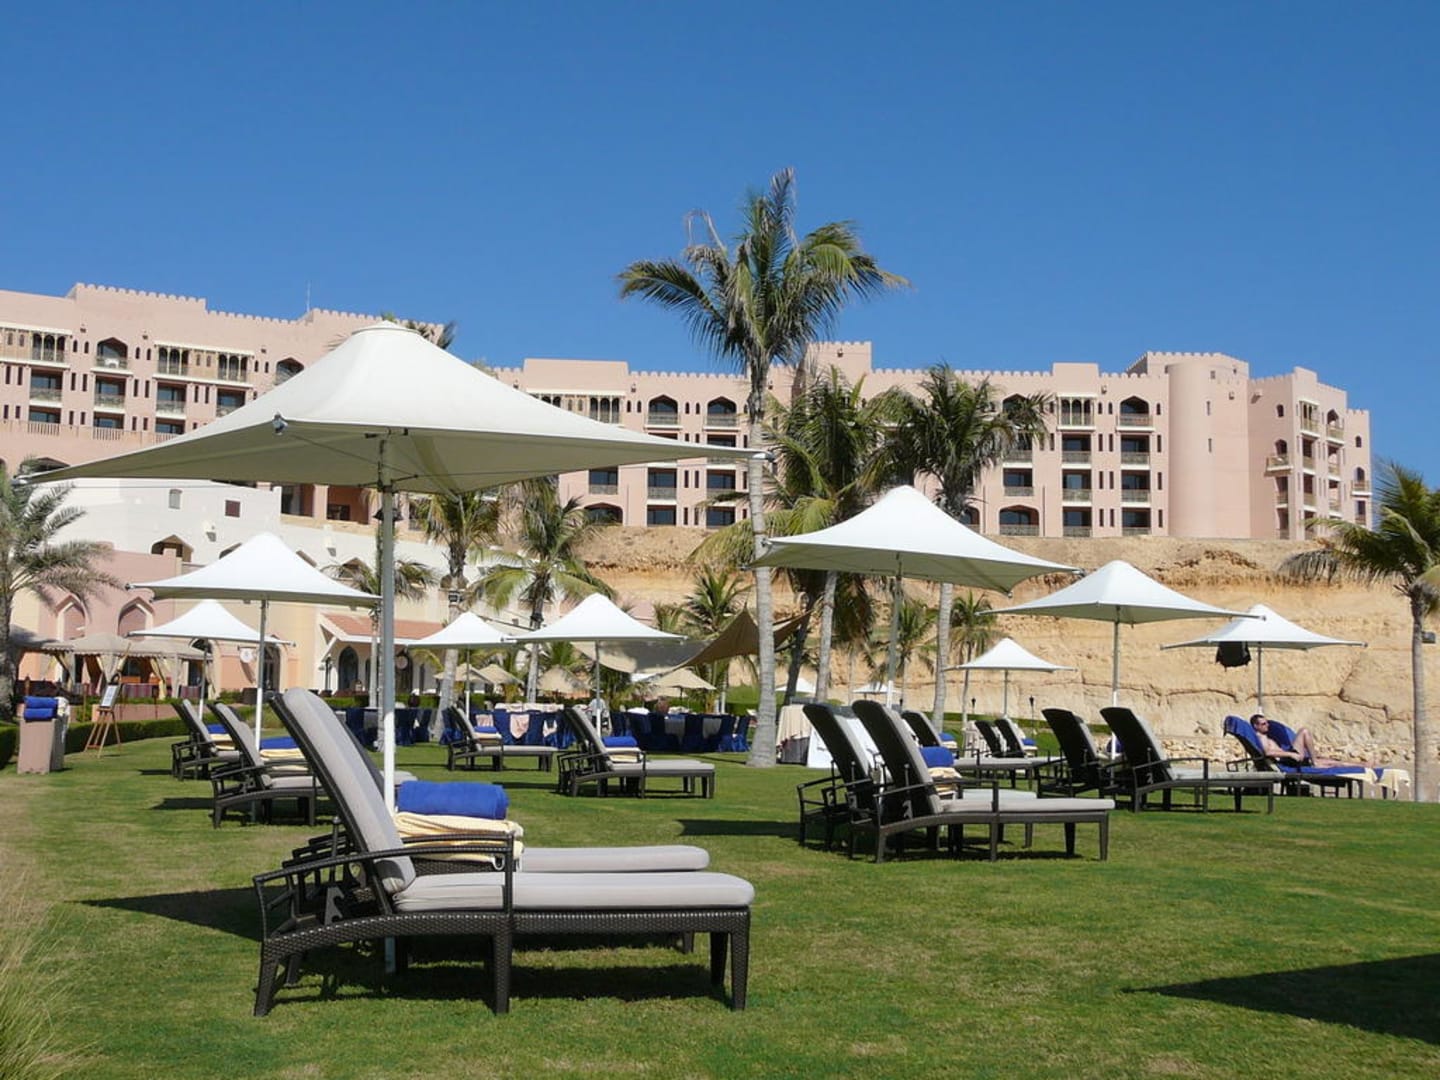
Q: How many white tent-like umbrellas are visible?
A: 9